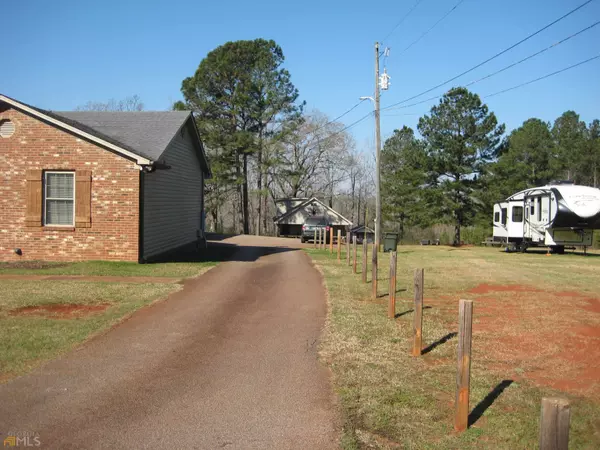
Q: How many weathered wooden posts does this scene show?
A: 13